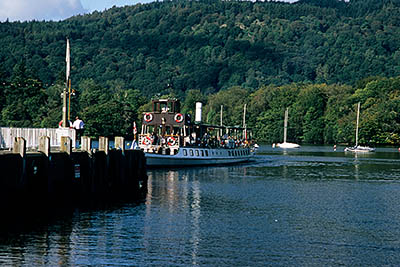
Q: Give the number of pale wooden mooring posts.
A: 6